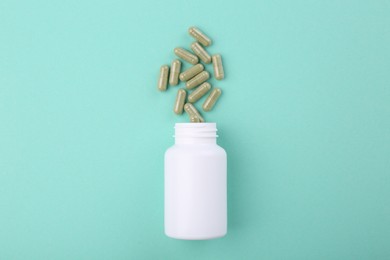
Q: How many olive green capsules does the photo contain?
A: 13